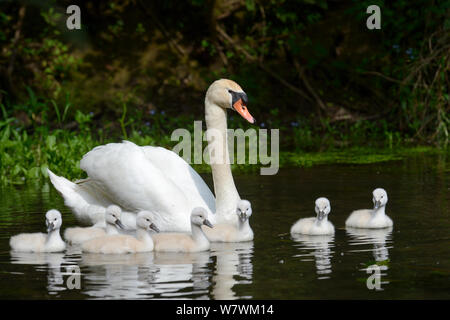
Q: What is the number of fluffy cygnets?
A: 7